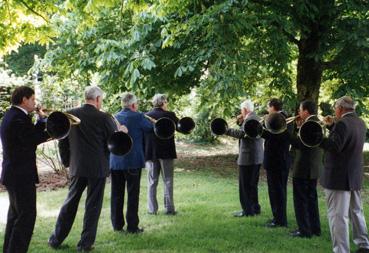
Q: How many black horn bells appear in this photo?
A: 8